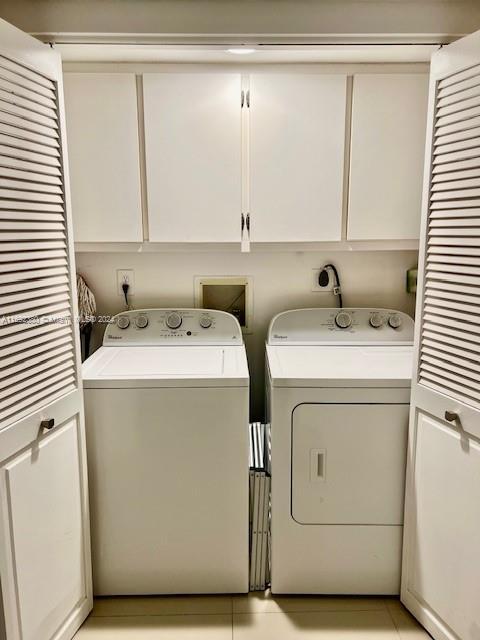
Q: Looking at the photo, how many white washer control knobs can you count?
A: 4